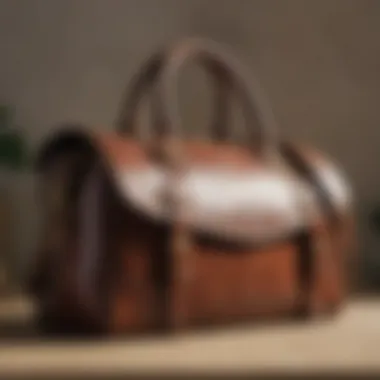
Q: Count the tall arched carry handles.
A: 2